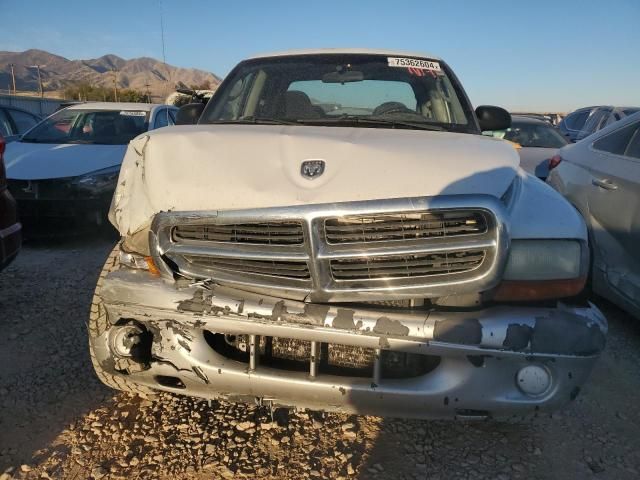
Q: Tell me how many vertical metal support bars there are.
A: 3